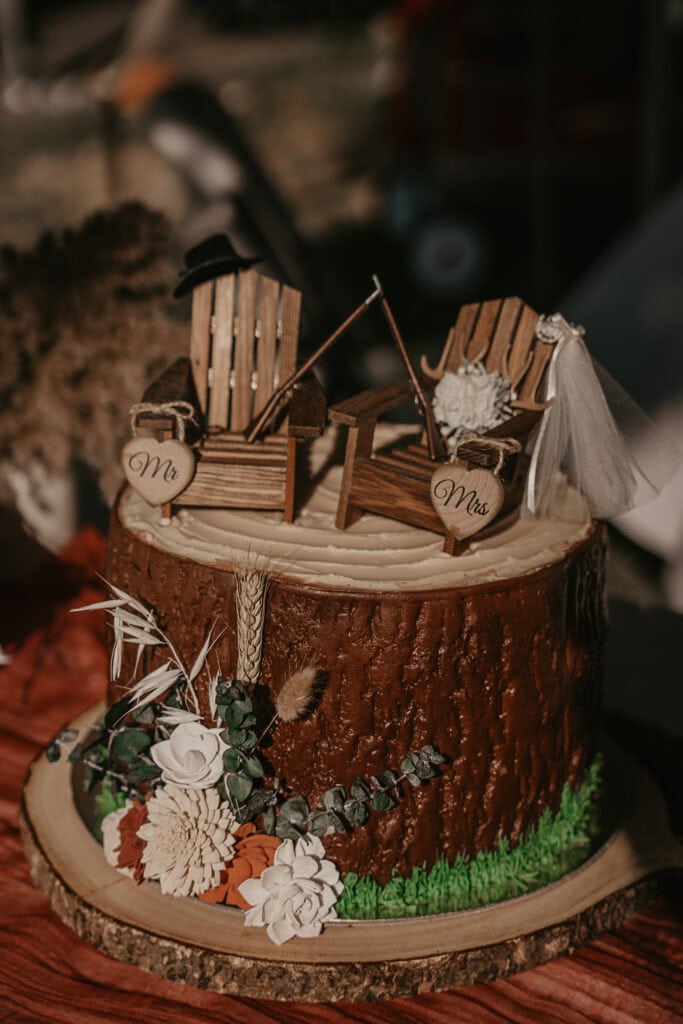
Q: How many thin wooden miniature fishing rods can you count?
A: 2